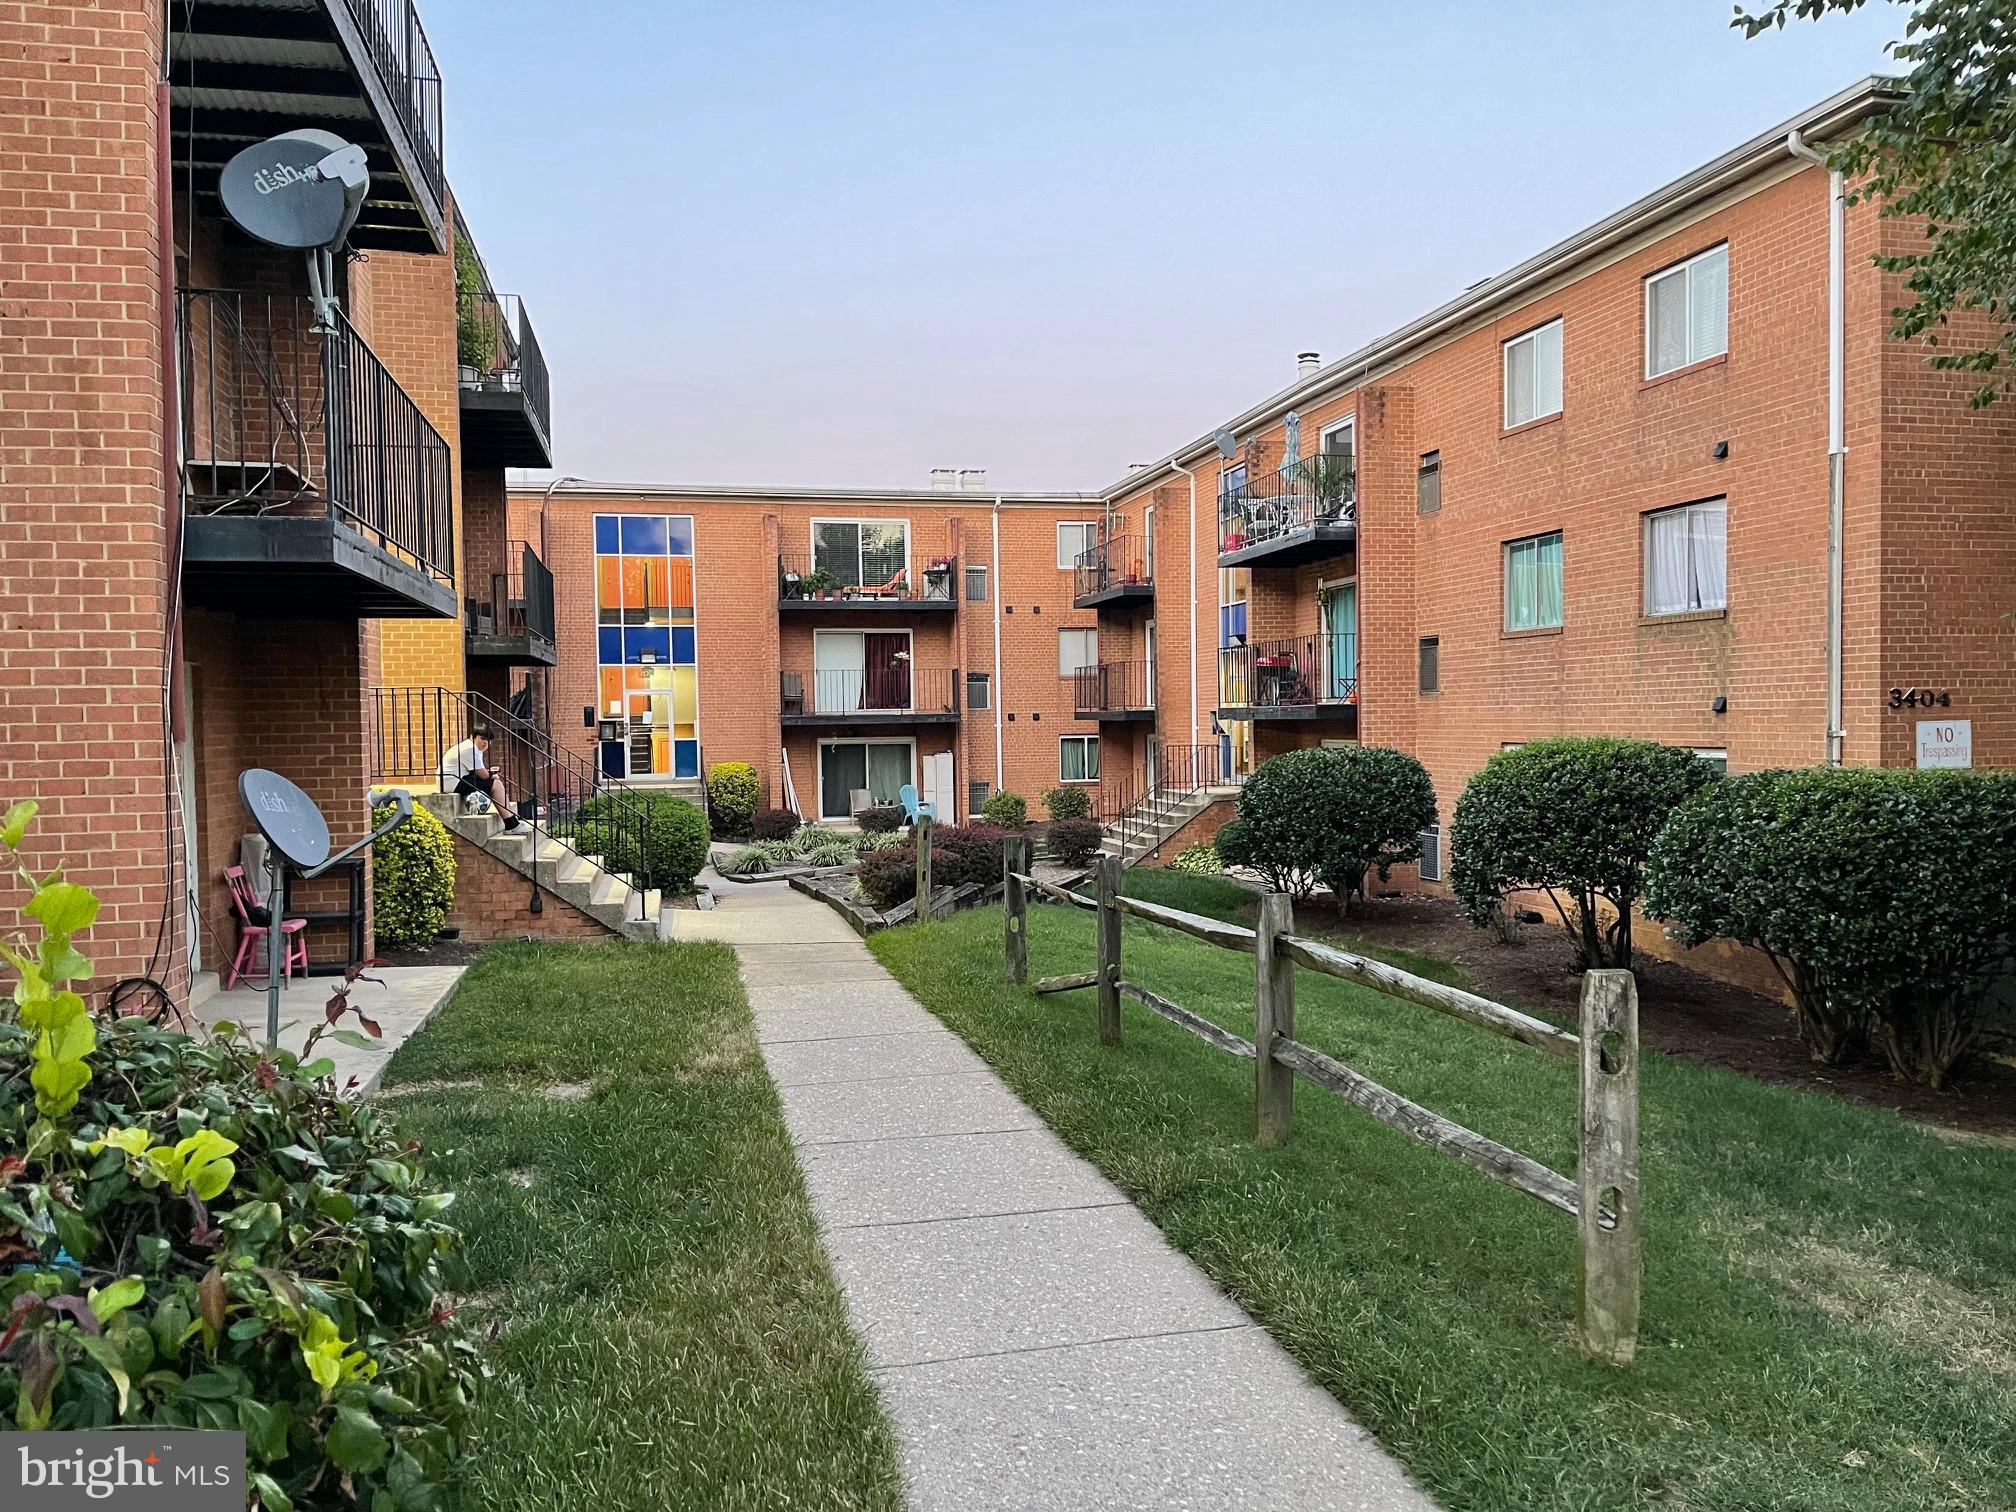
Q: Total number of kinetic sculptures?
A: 0